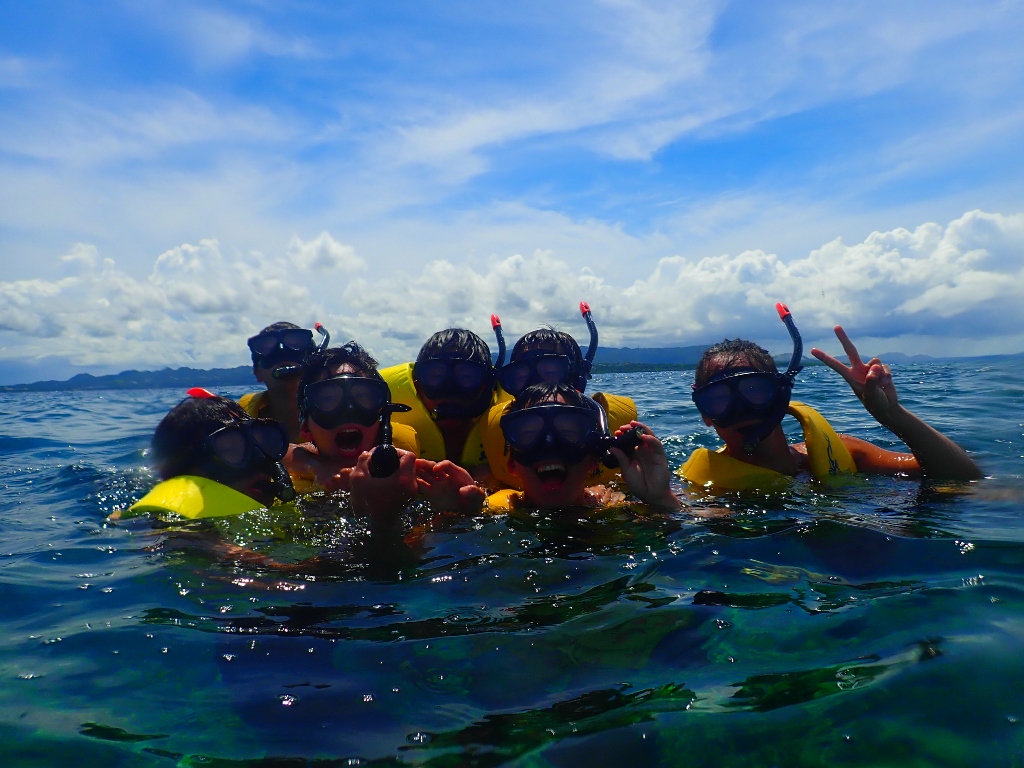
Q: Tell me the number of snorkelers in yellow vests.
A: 7